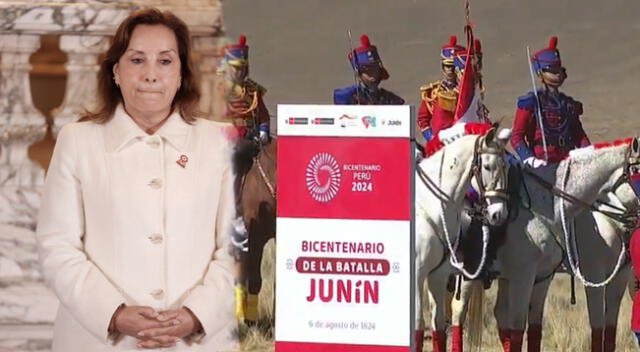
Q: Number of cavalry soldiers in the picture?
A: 5